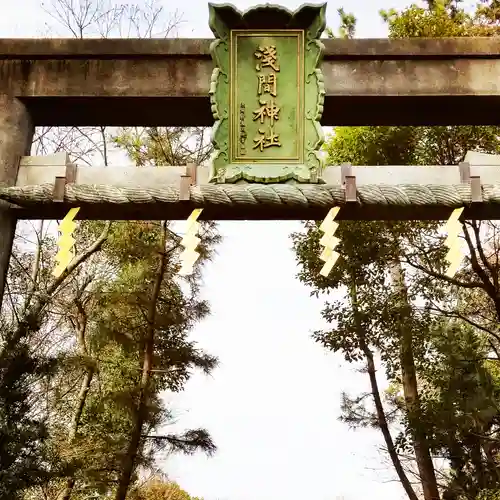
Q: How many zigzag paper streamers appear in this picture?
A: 4